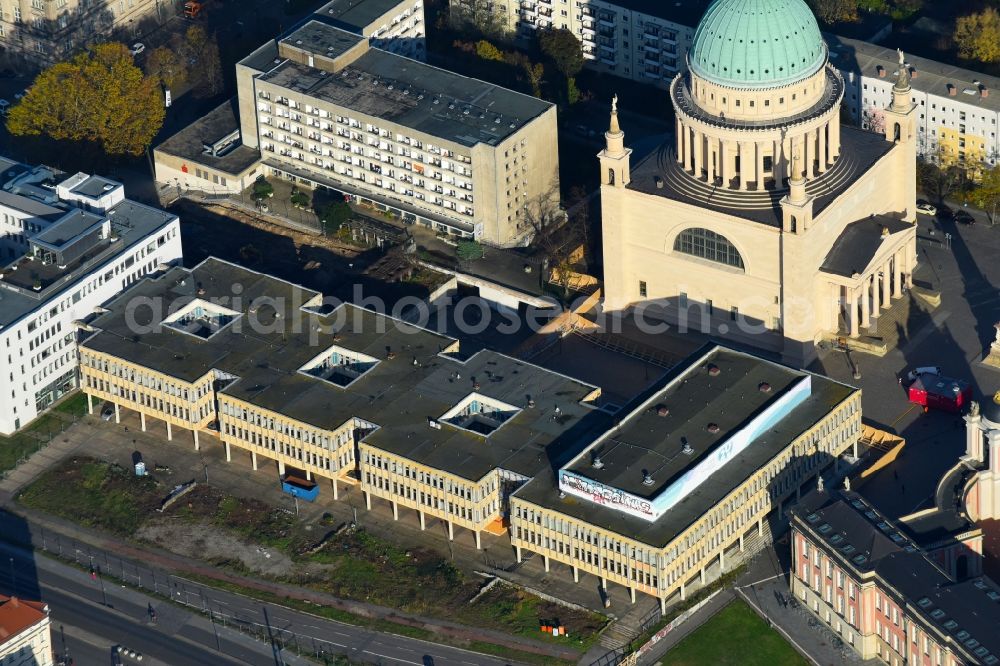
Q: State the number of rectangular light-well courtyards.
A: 3